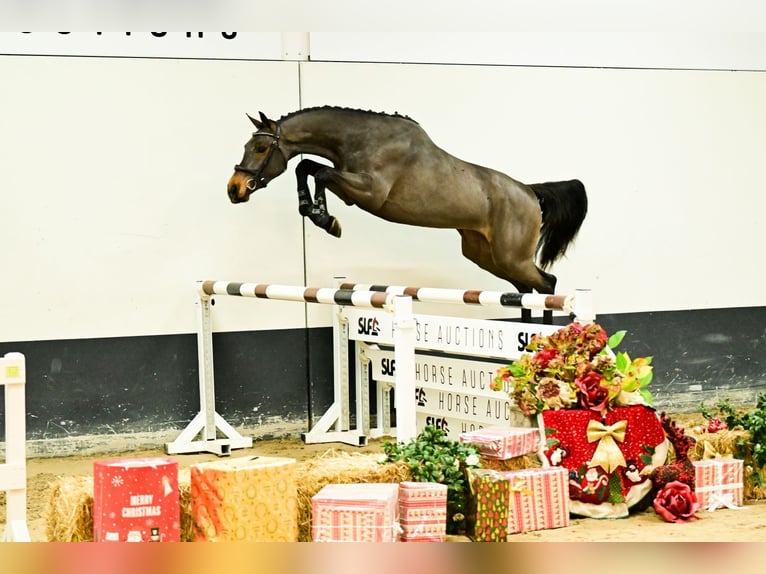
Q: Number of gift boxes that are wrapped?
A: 8